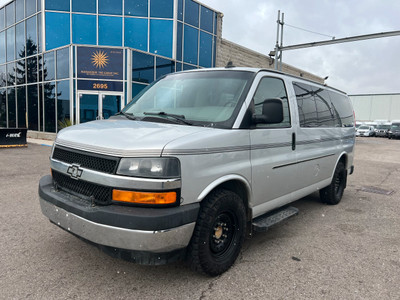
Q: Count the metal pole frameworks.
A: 1